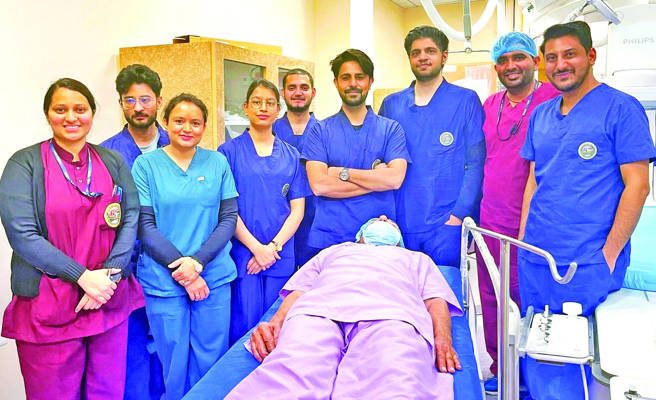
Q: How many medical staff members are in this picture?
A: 9